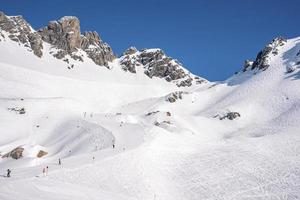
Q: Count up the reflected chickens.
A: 0